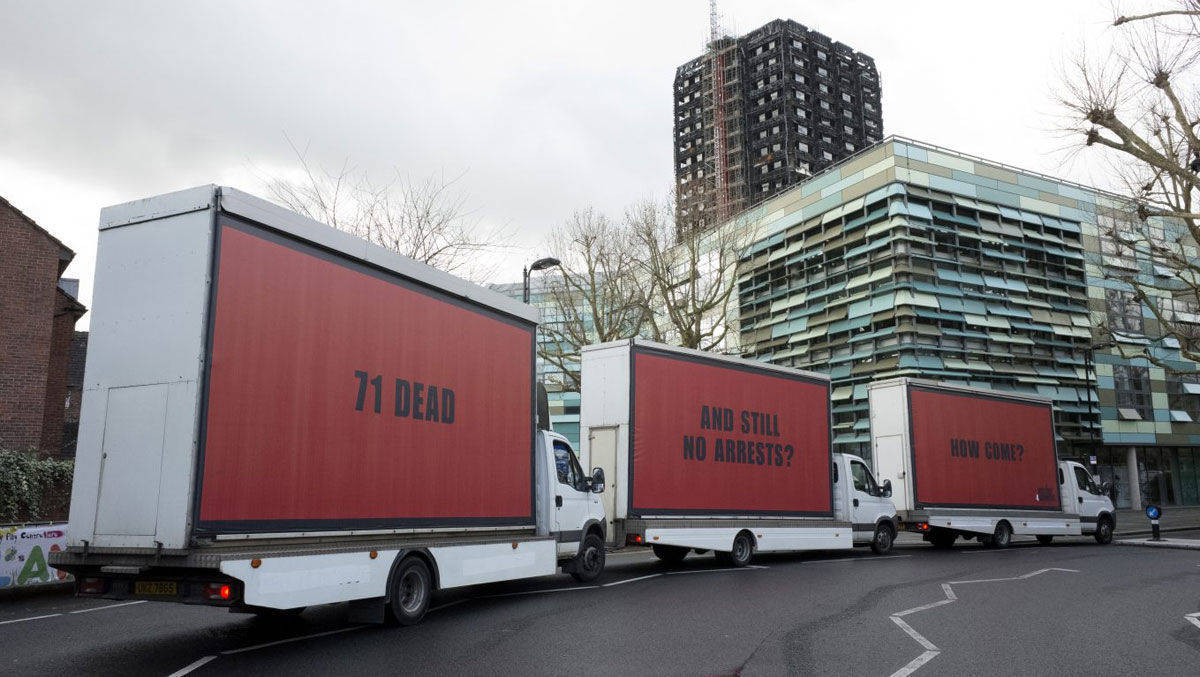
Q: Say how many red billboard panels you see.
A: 3